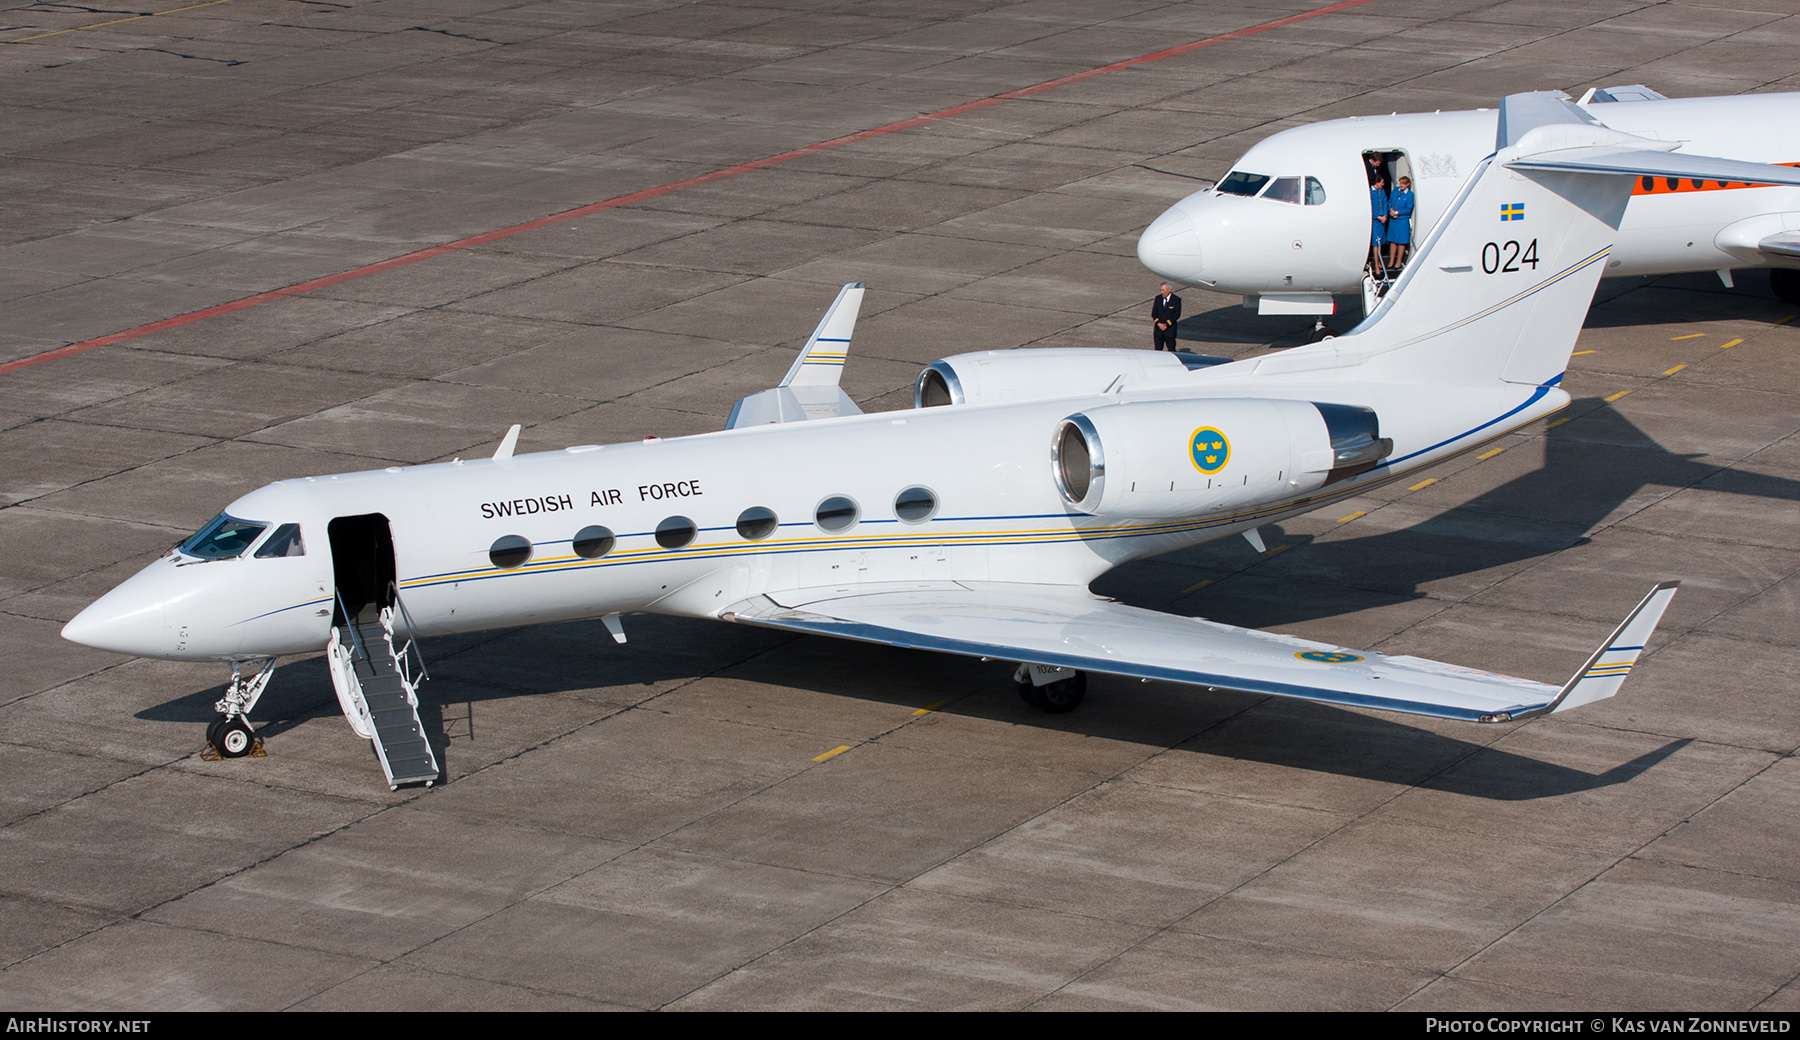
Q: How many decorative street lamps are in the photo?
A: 0